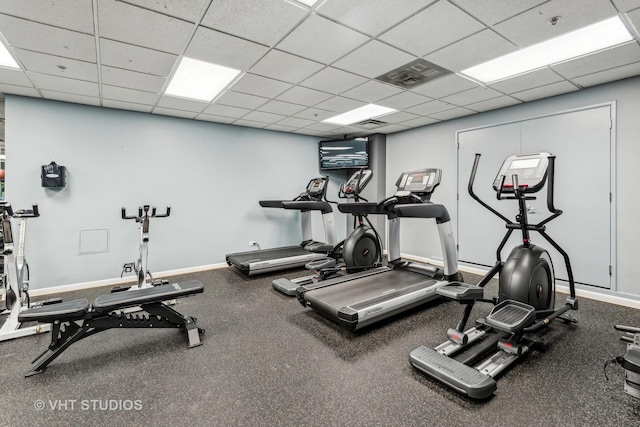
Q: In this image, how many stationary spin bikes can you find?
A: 2